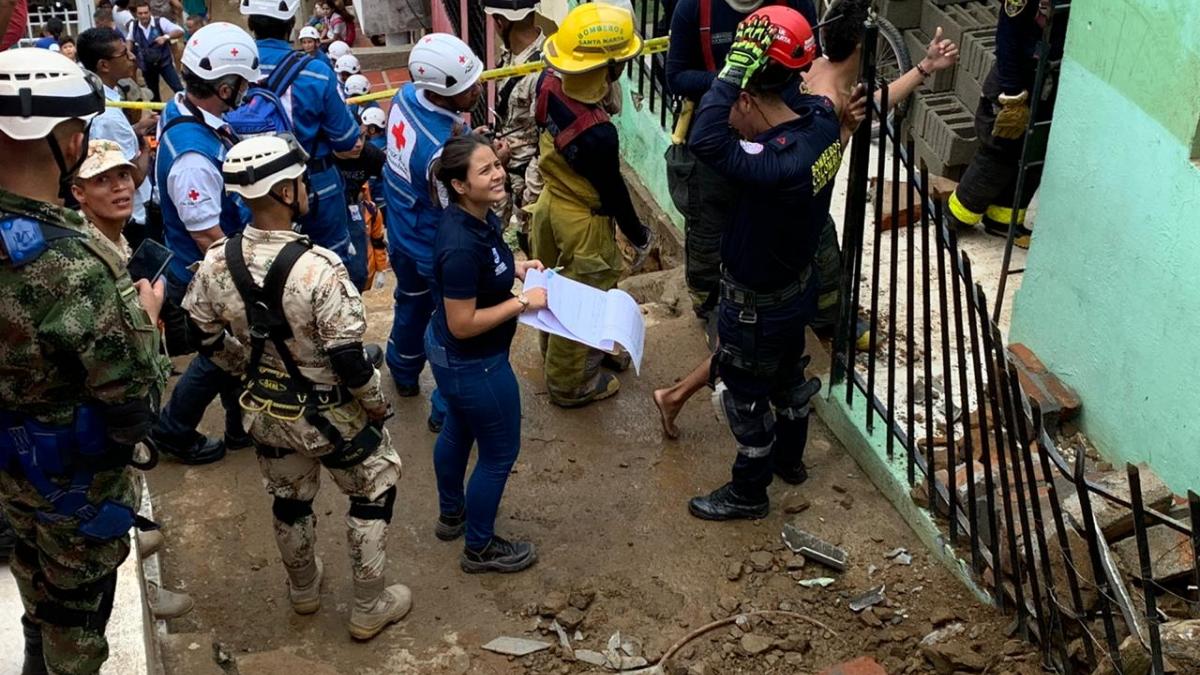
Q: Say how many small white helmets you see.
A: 5